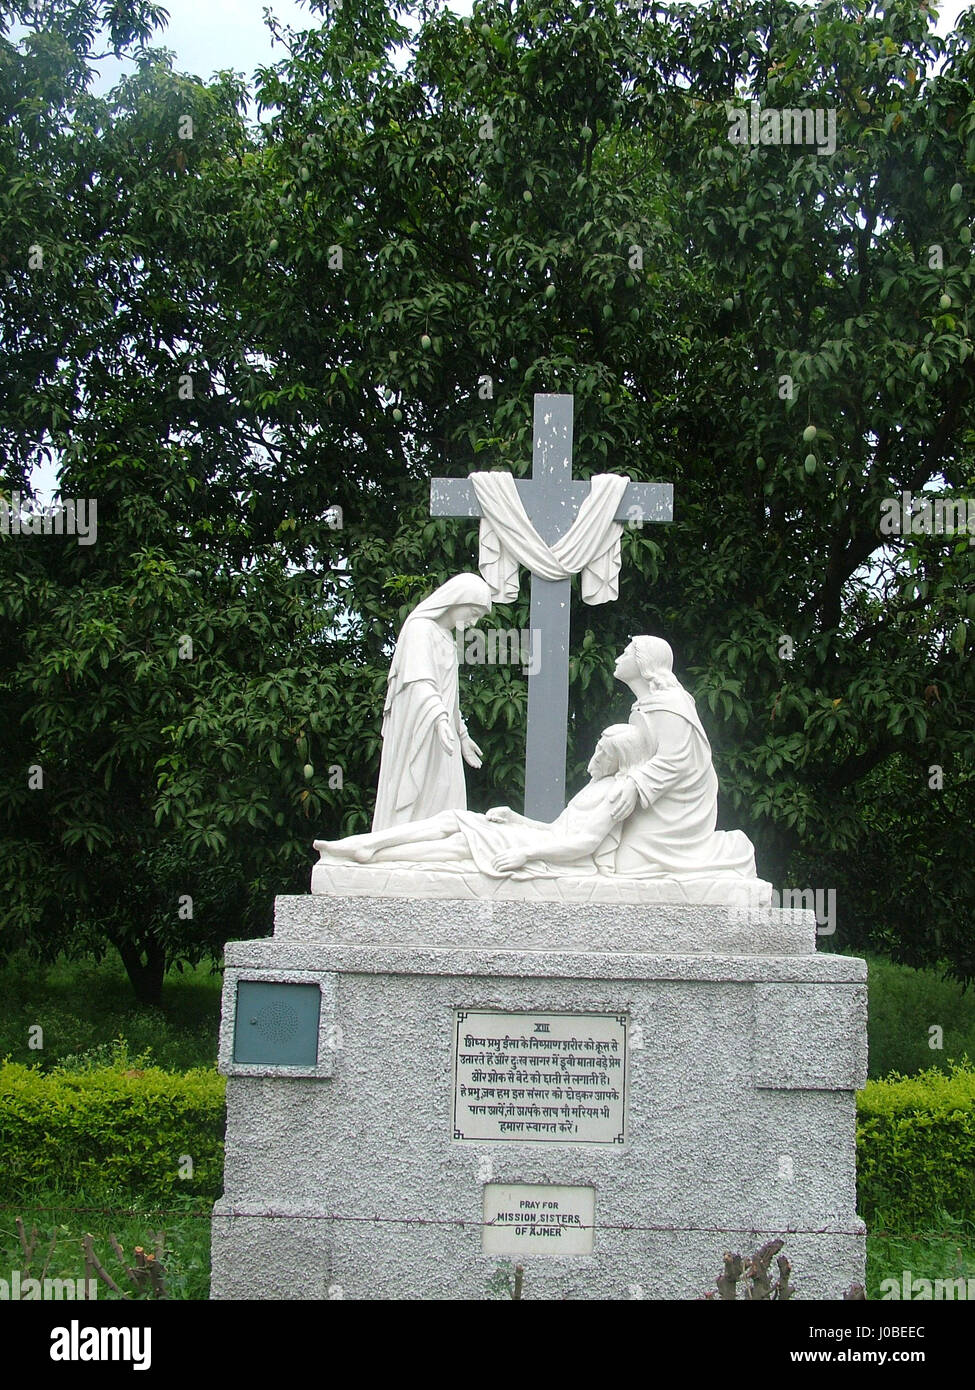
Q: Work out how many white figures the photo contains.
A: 3